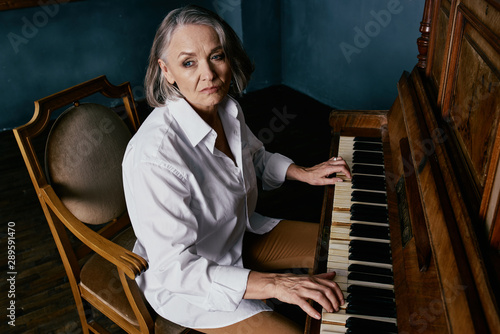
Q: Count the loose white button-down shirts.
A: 1